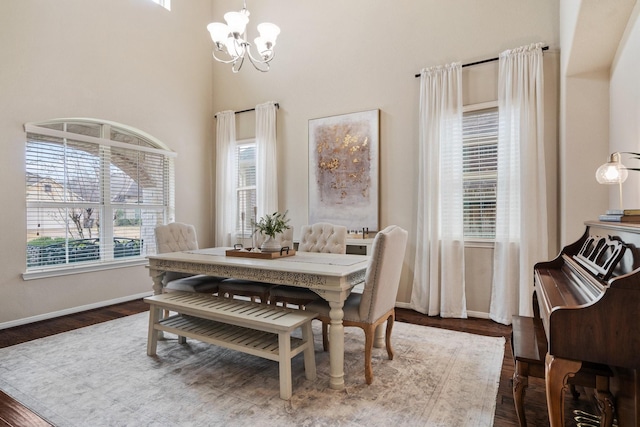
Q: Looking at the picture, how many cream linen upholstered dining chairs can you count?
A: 4